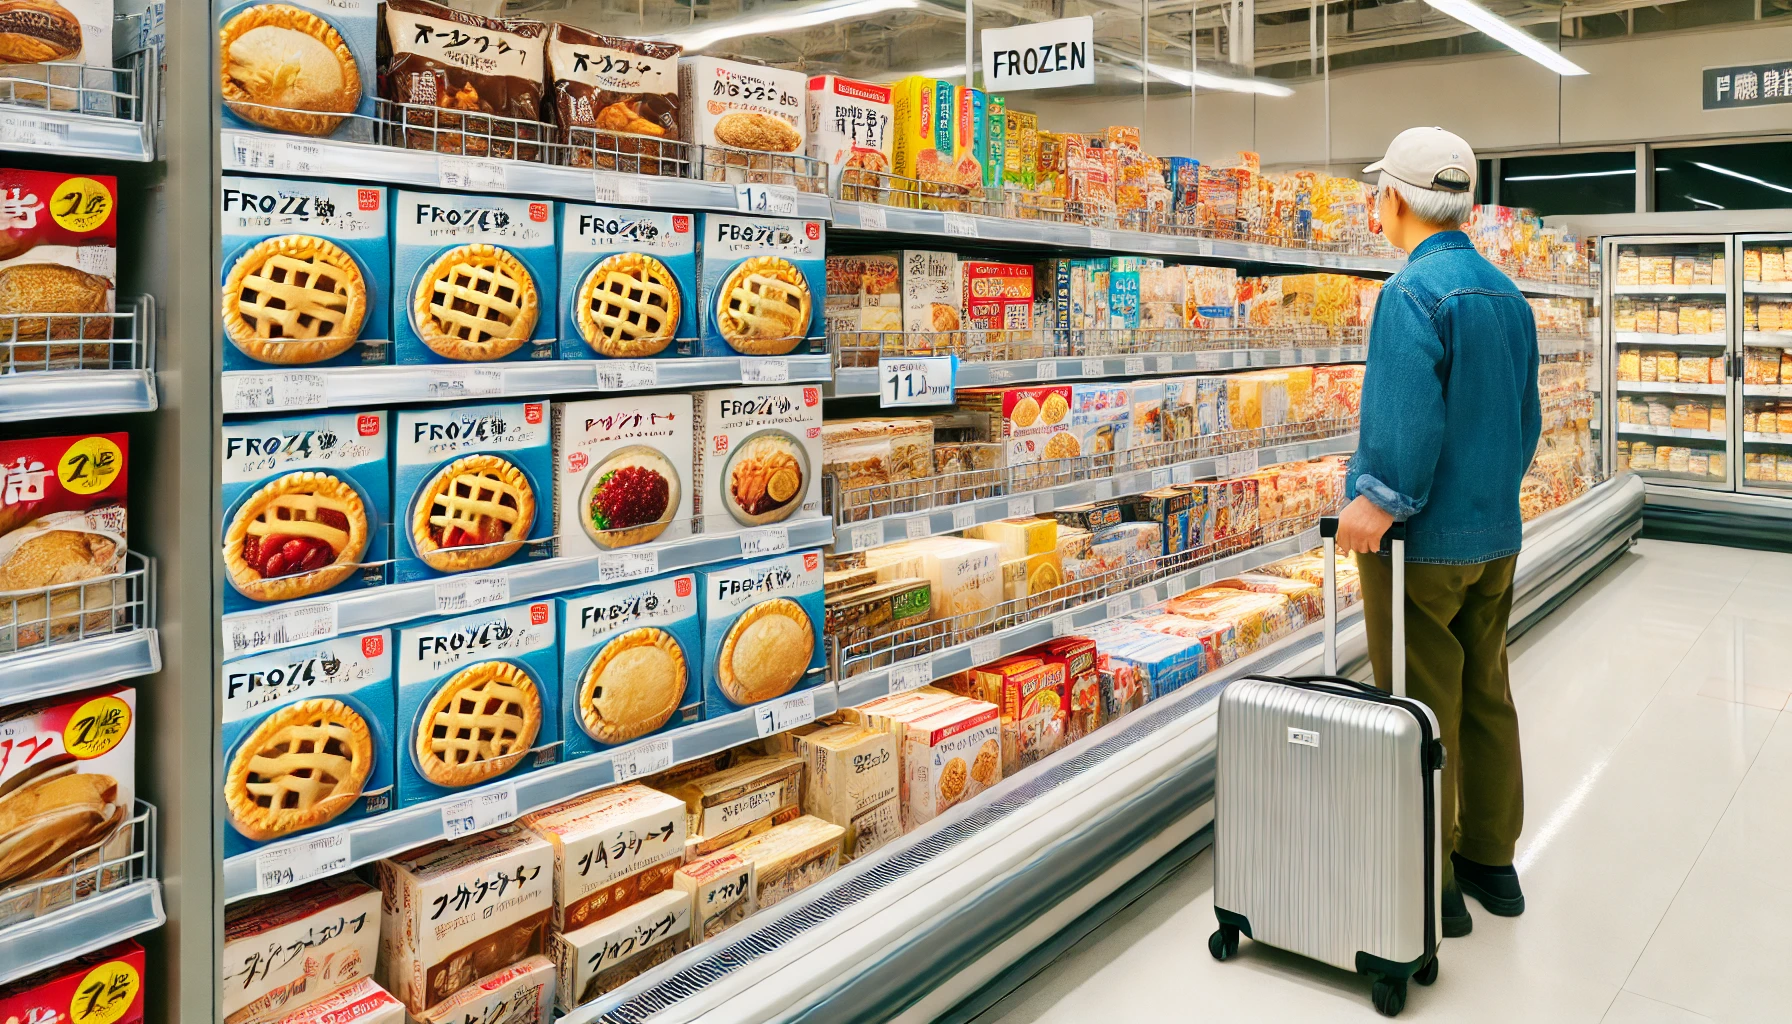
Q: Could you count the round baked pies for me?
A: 11